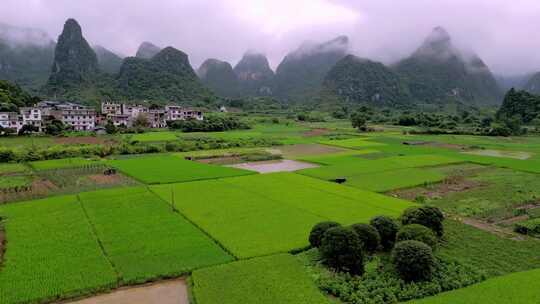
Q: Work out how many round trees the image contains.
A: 7